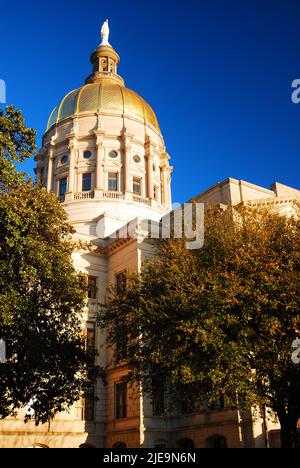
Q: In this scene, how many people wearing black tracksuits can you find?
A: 0